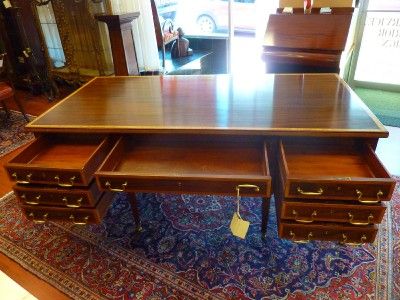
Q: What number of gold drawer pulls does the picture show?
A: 14